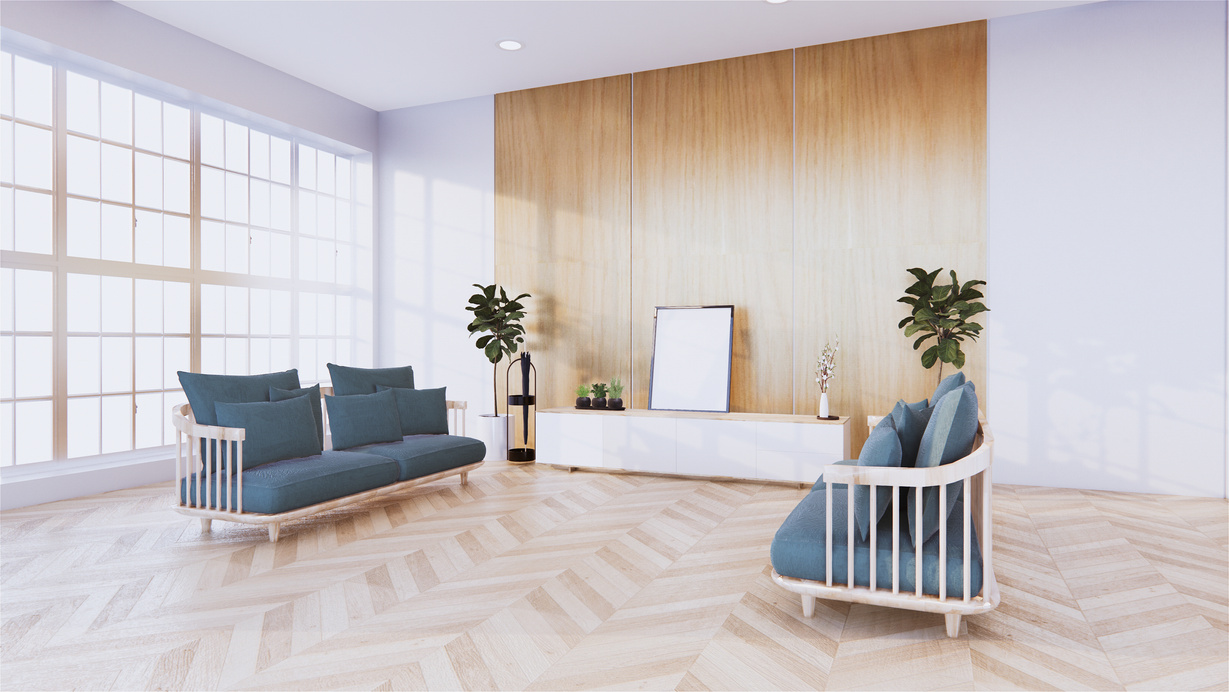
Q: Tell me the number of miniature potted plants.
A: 3